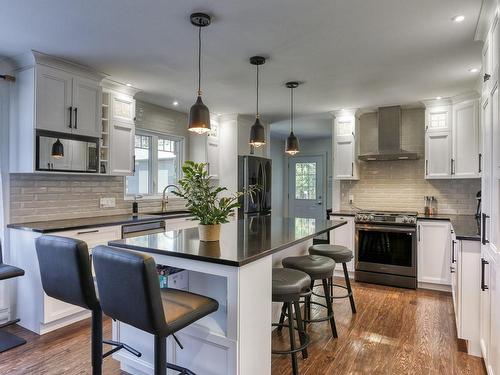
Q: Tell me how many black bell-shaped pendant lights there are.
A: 3